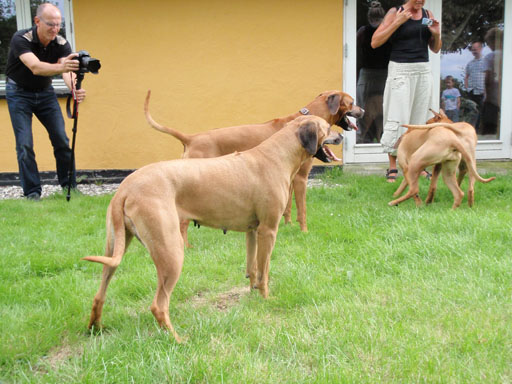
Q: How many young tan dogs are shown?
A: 2